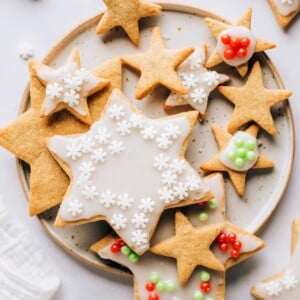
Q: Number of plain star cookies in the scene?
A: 5